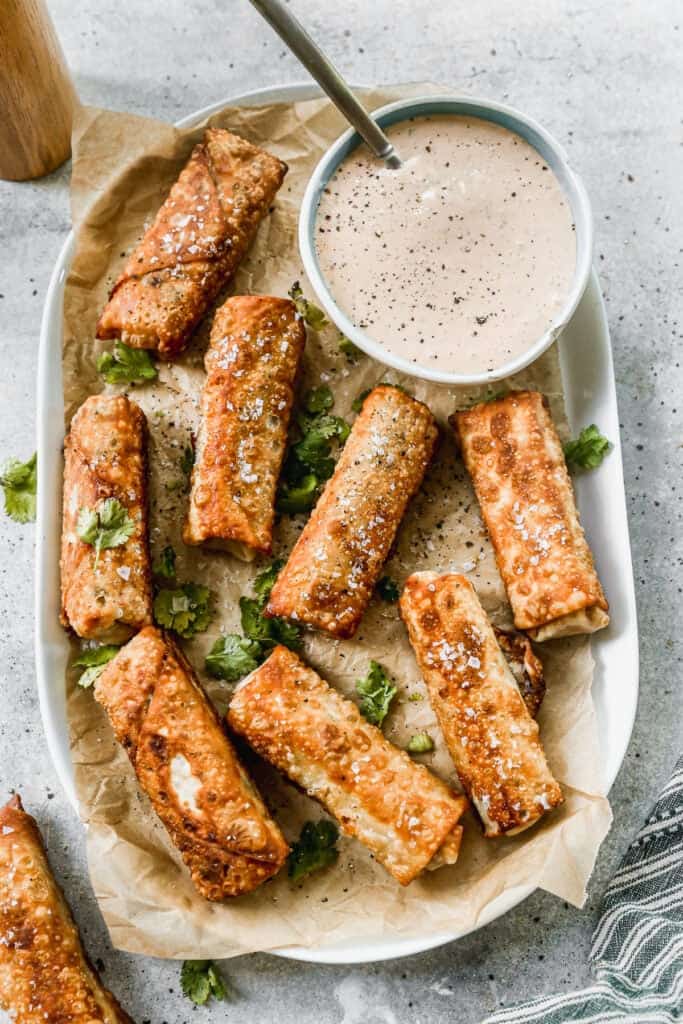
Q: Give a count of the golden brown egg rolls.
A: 9